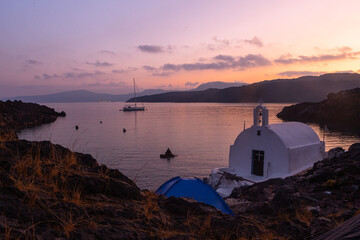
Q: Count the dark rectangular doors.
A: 1